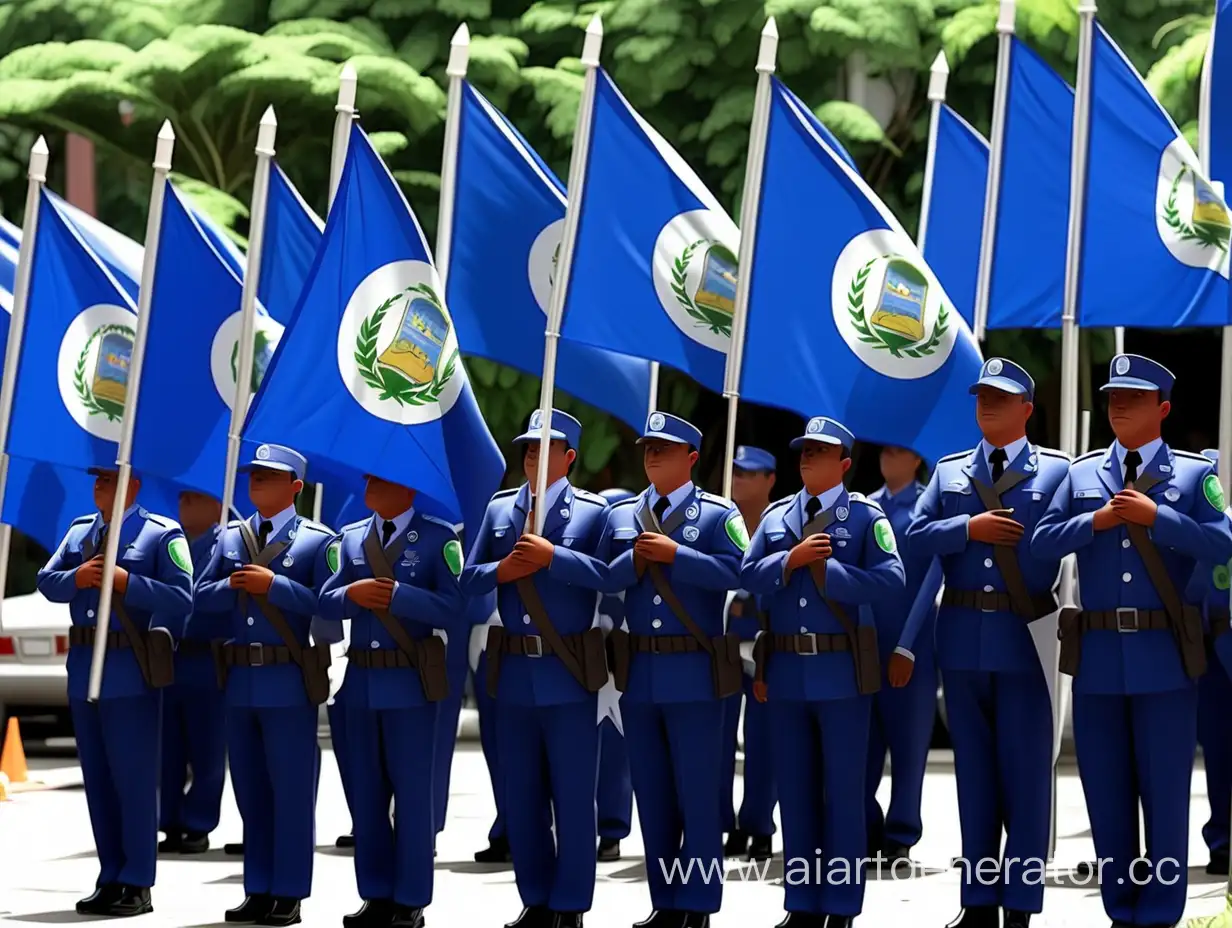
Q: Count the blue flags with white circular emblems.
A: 7